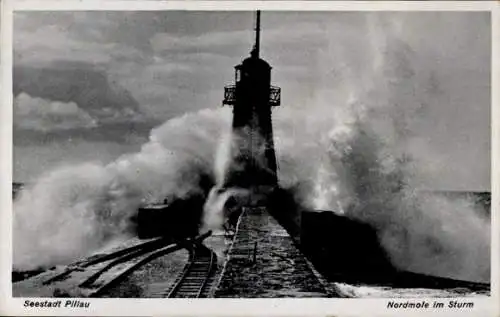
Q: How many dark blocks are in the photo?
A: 2